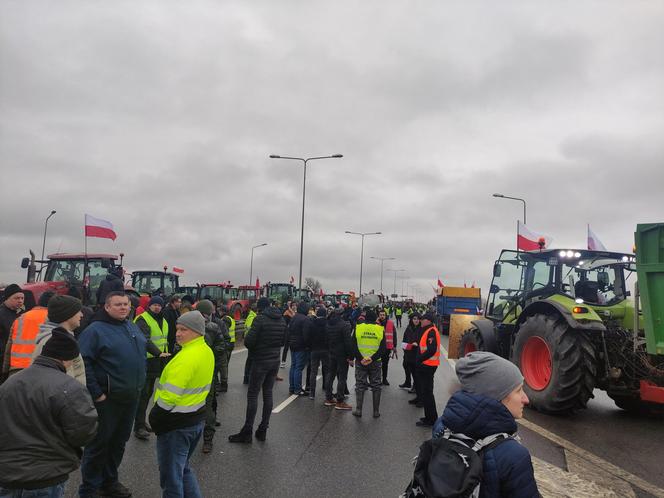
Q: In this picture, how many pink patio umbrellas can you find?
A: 0